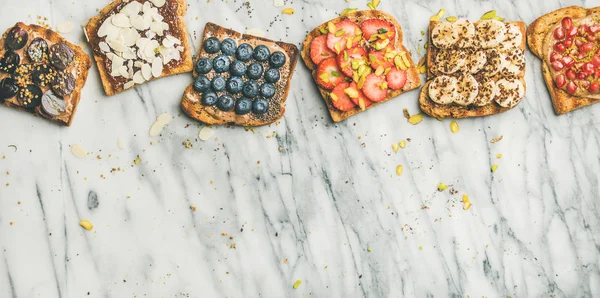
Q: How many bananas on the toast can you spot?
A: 12